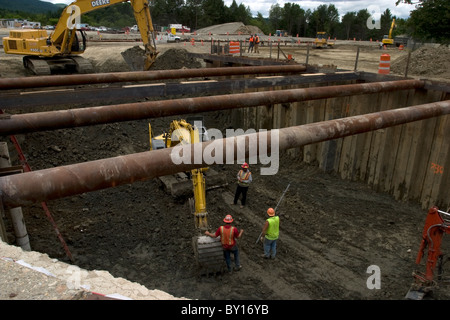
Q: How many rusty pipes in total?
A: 3